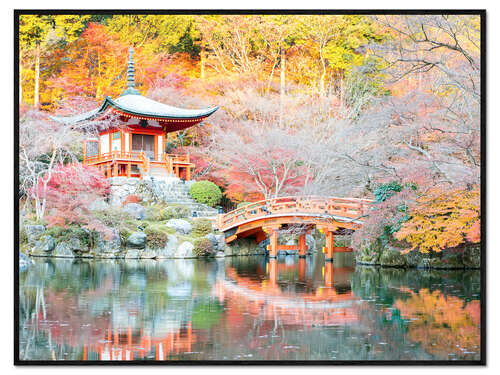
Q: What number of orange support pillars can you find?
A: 3